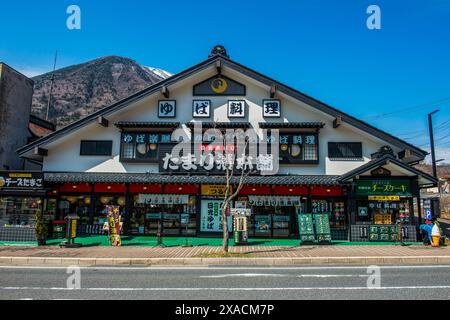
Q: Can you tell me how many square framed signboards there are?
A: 4